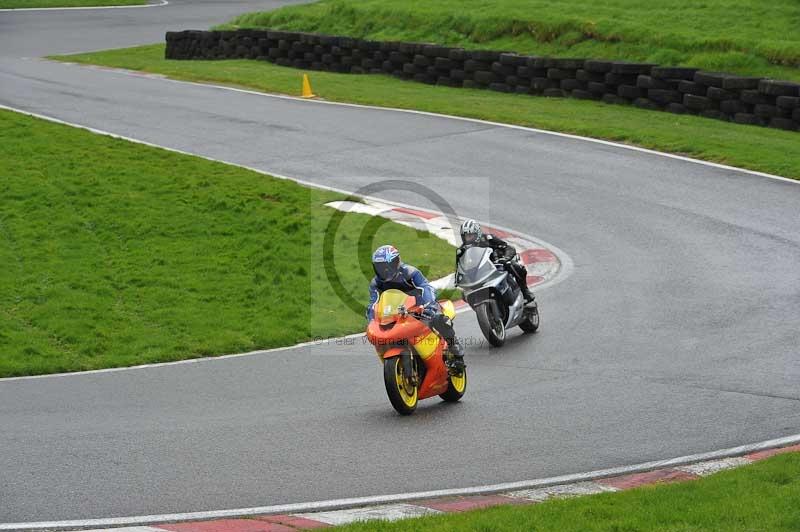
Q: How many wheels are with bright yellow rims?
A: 2